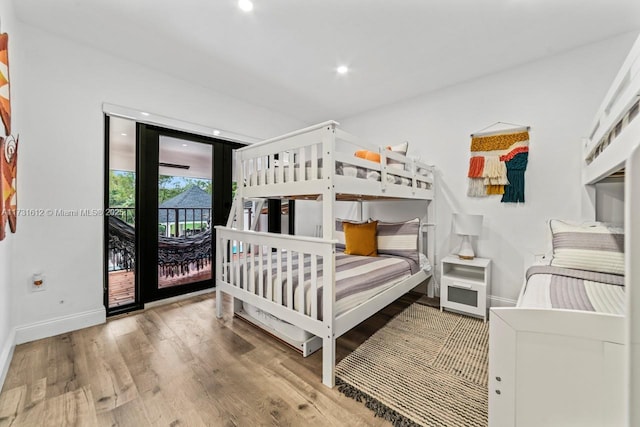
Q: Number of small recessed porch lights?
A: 2